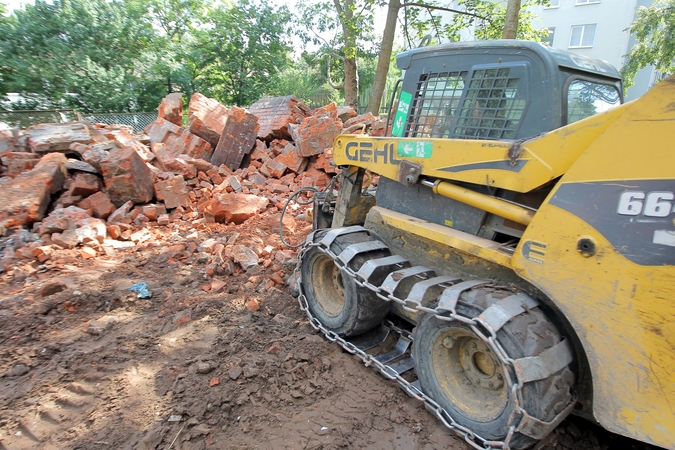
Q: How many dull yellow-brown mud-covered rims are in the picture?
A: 2